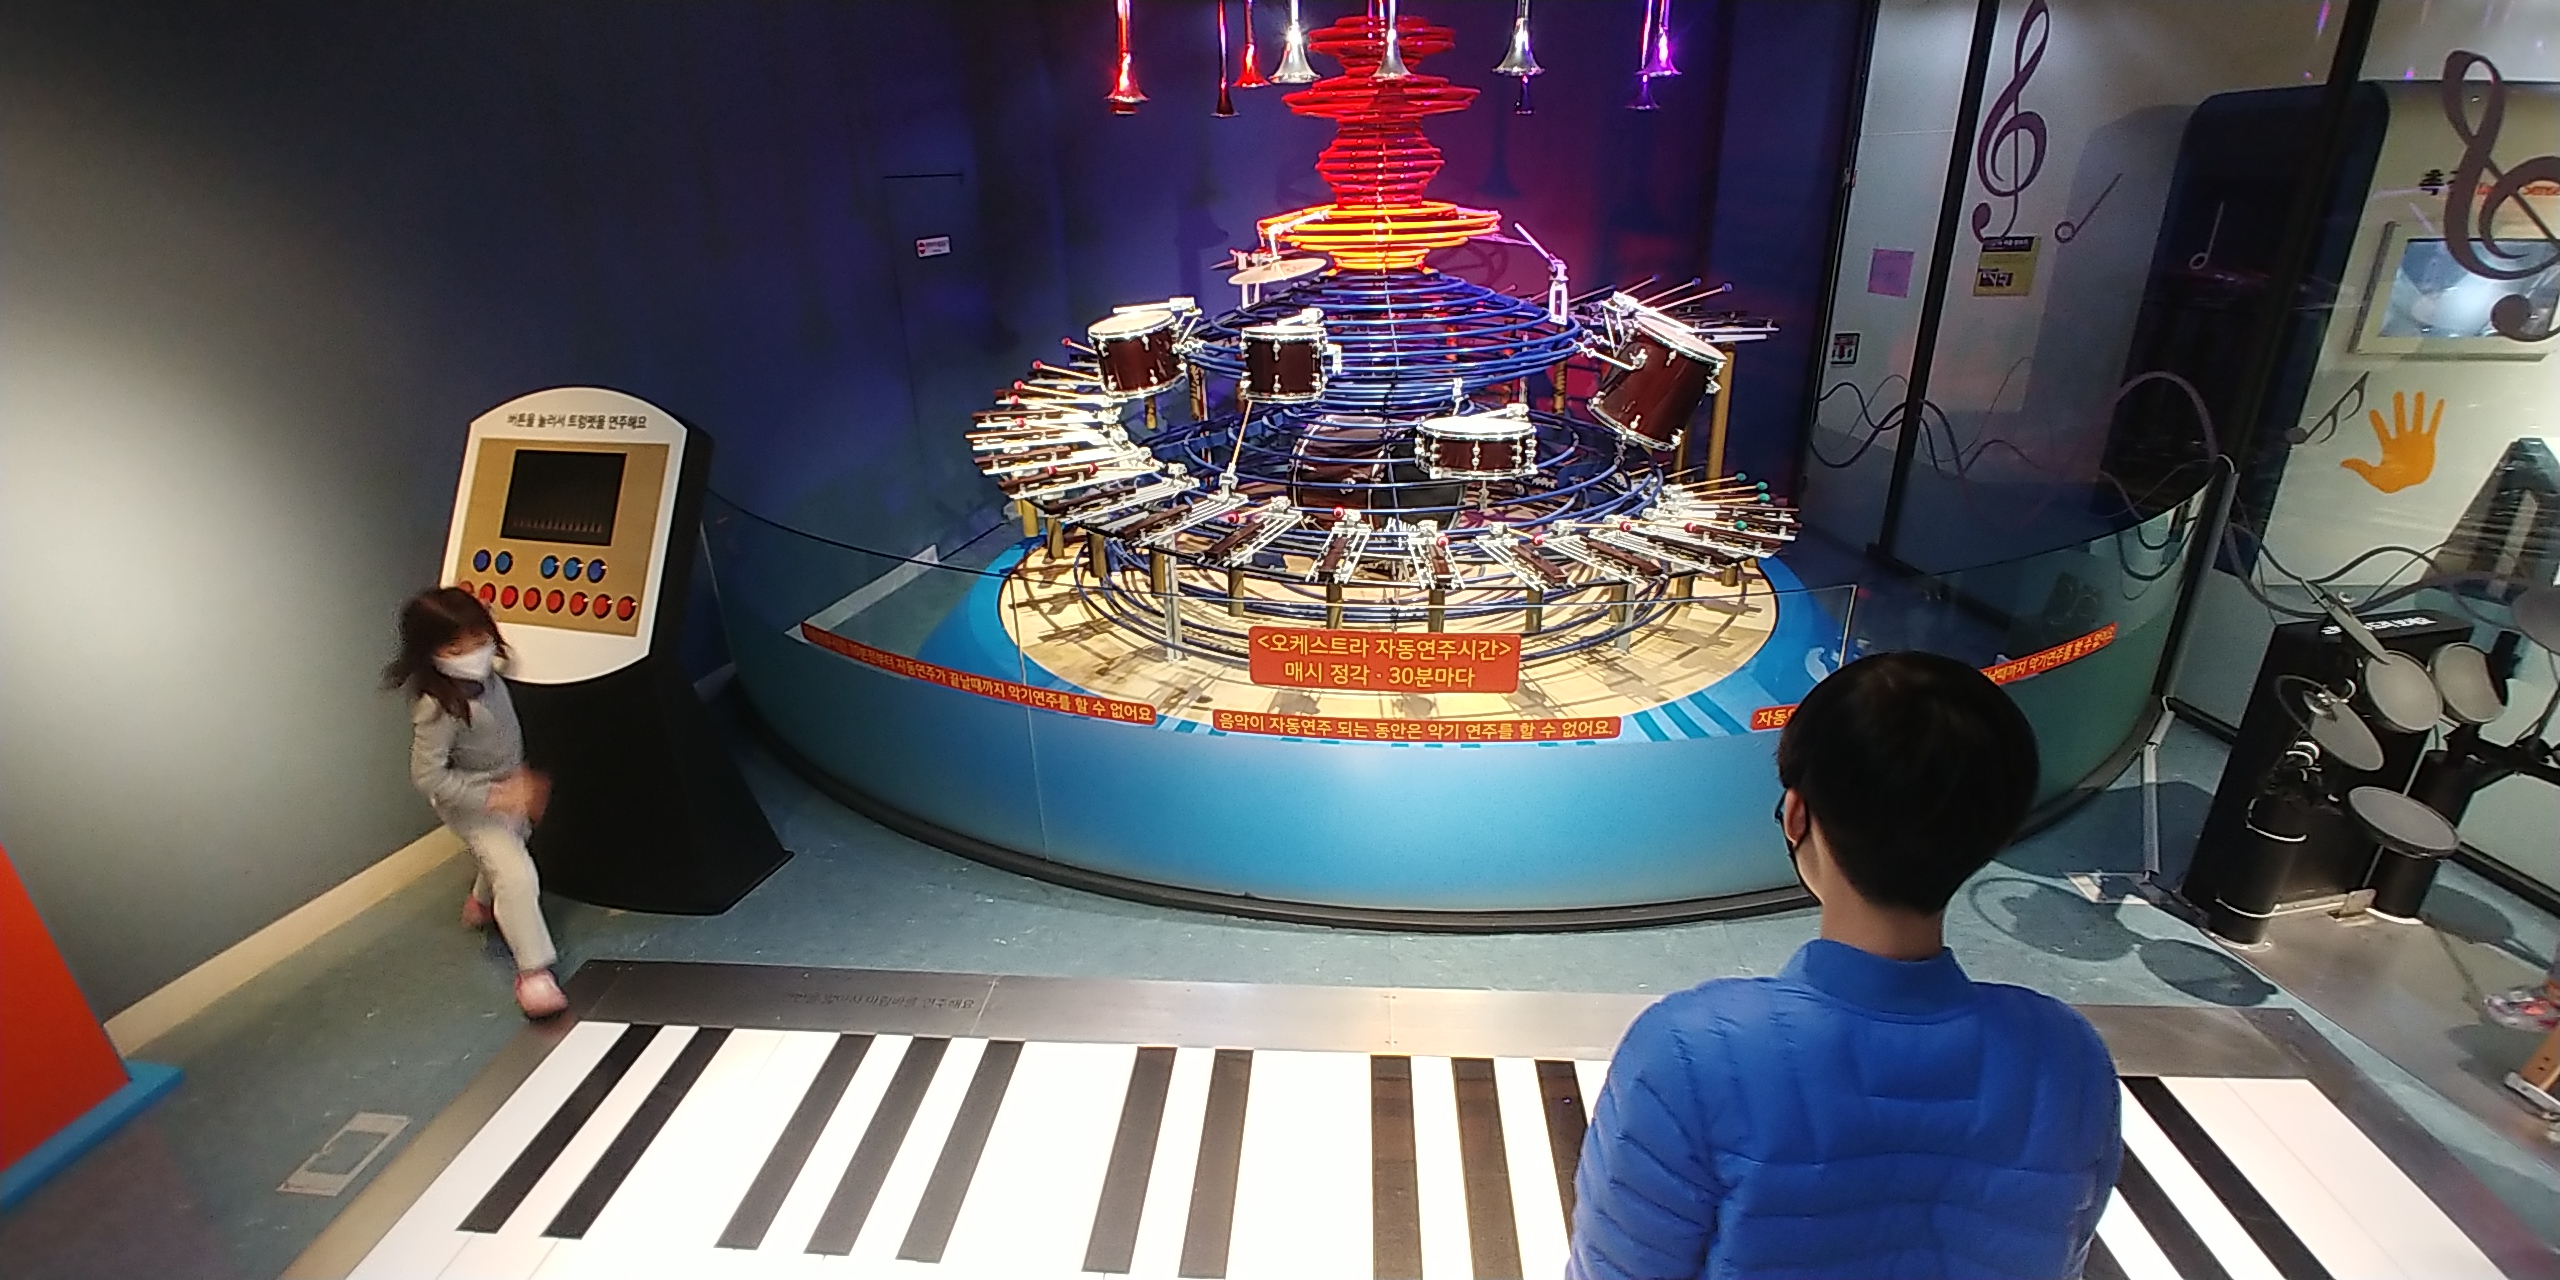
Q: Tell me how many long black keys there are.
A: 13